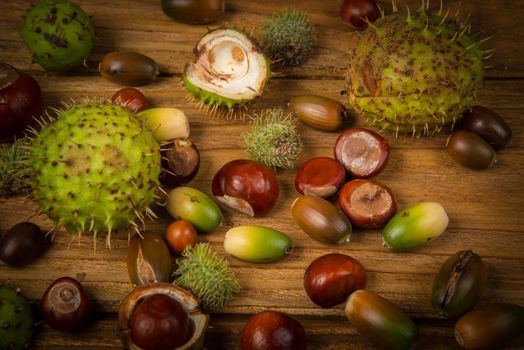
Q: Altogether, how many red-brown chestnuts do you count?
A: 12